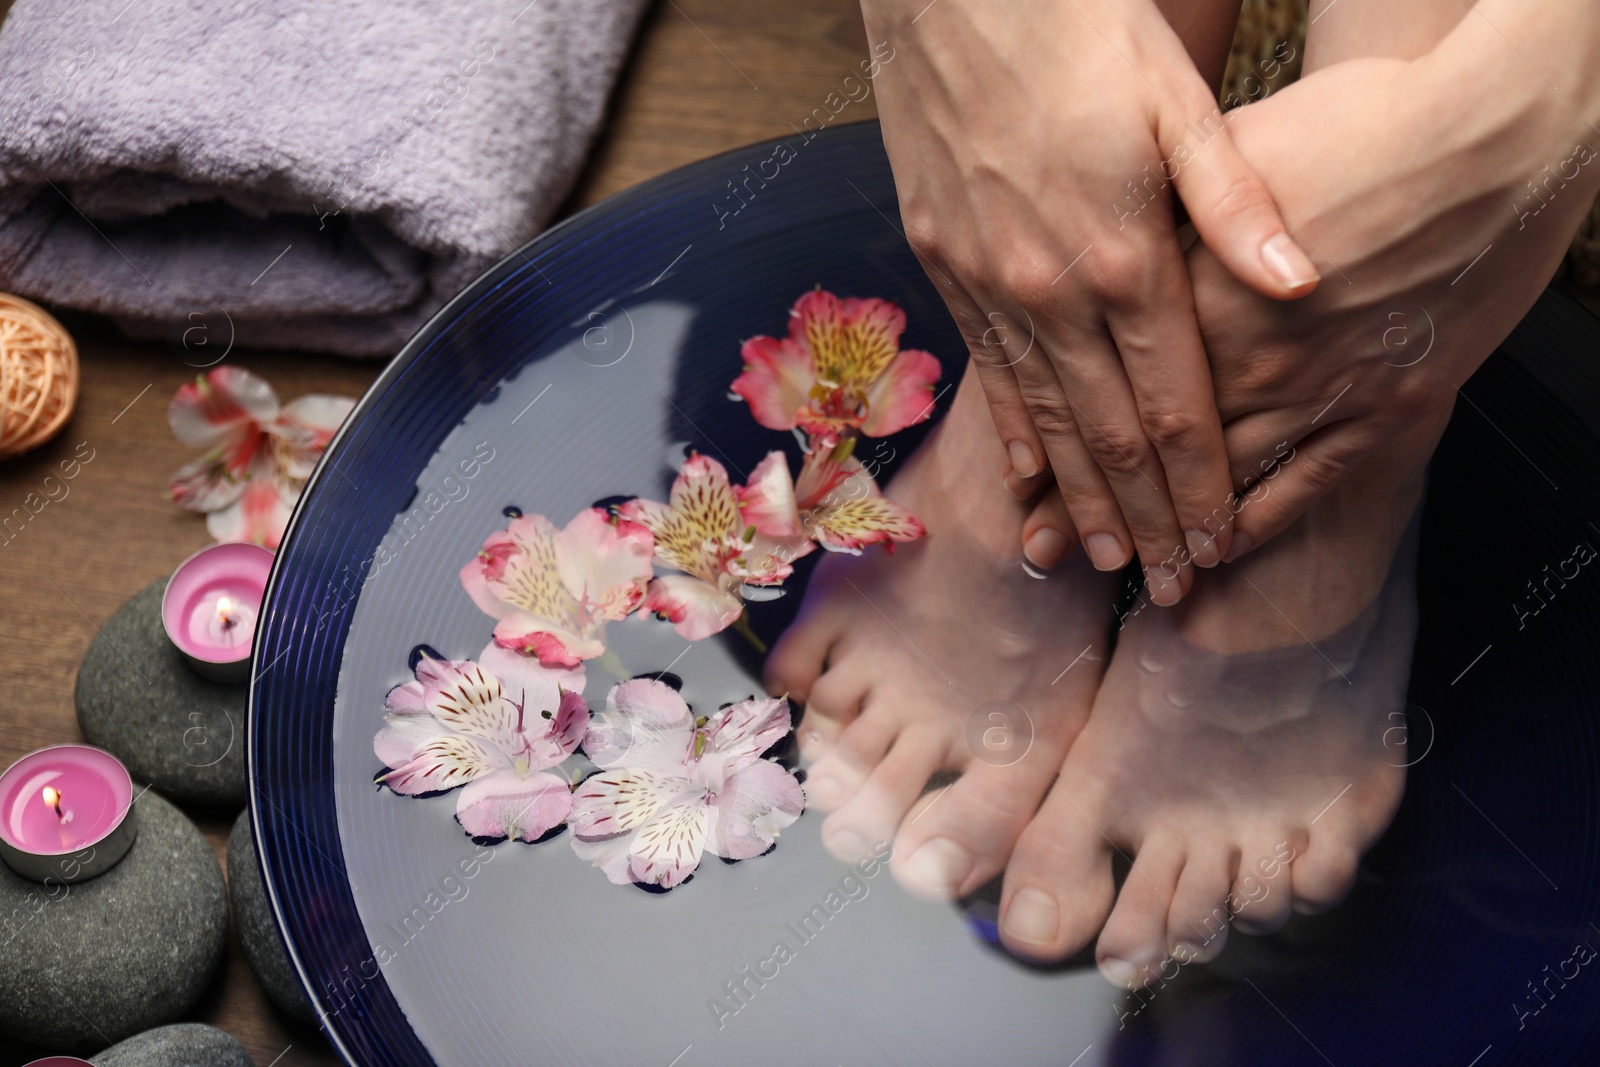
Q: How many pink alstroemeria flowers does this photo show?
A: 7